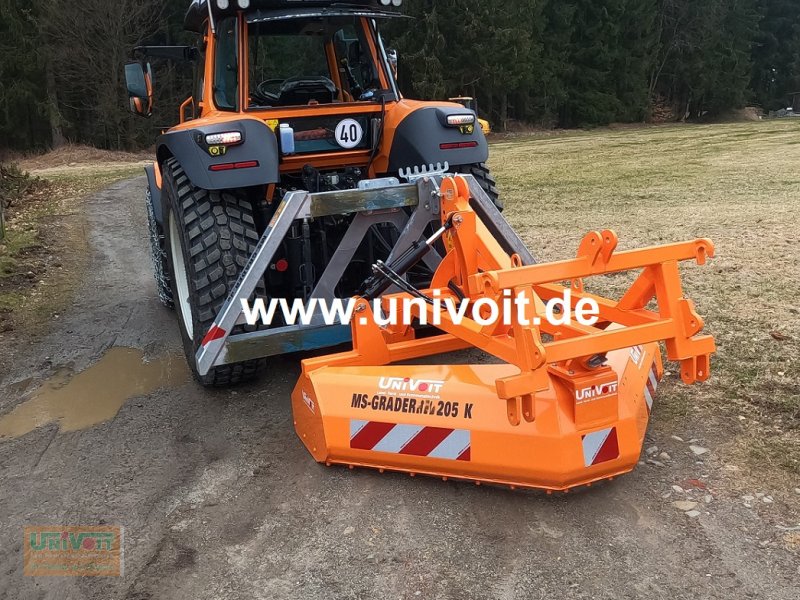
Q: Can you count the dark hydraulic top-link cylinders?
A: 1